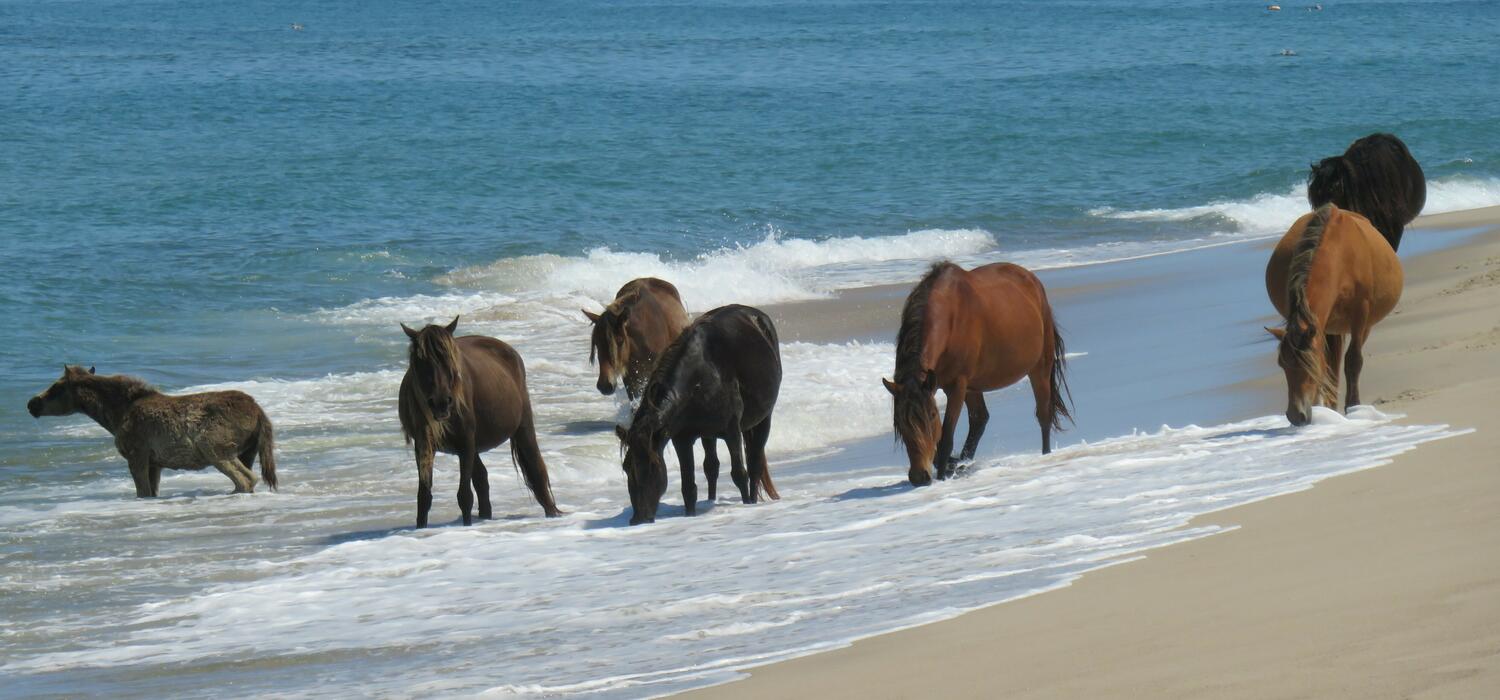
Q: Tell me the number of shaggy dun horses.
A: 1